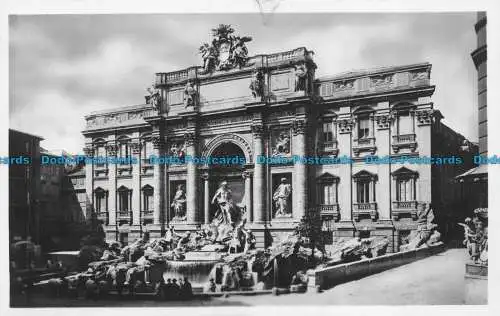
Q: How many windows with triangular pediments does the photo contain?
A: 6